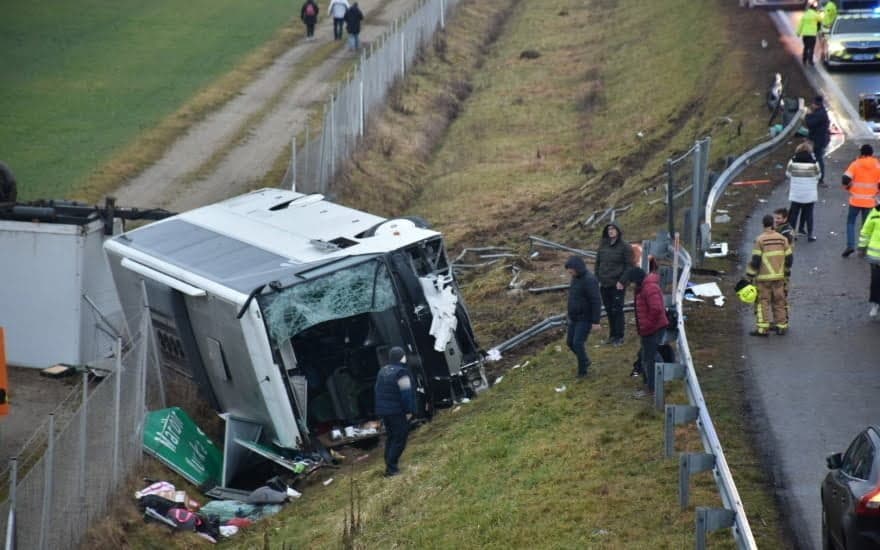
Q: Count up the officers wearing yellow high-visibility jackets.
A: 3